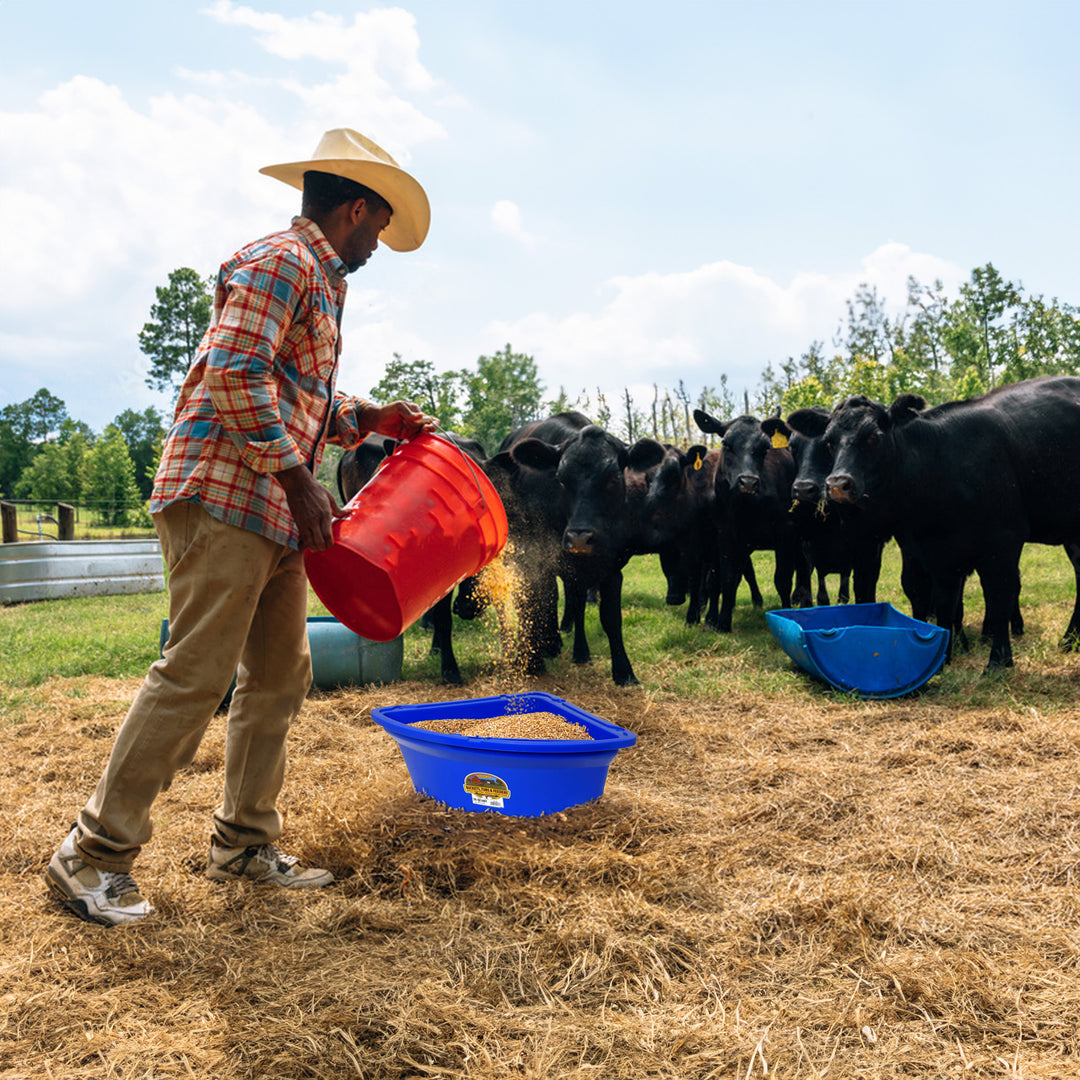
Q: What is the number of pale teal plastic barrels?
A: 1